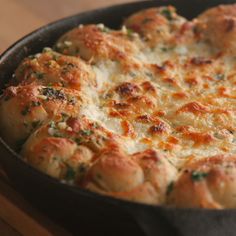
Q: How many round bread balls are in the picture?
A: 8